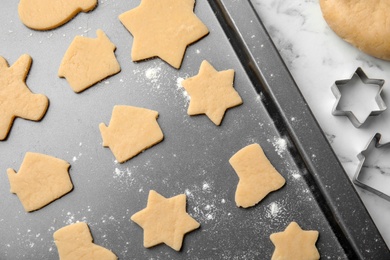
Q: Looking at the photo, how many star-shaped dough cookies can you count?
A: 4